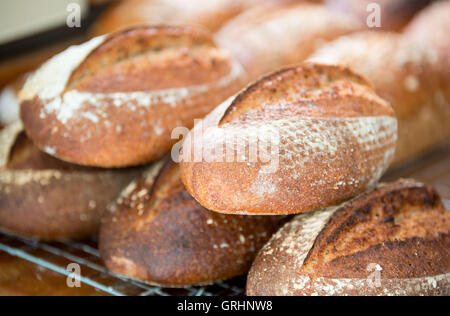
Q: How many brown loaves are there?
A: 5